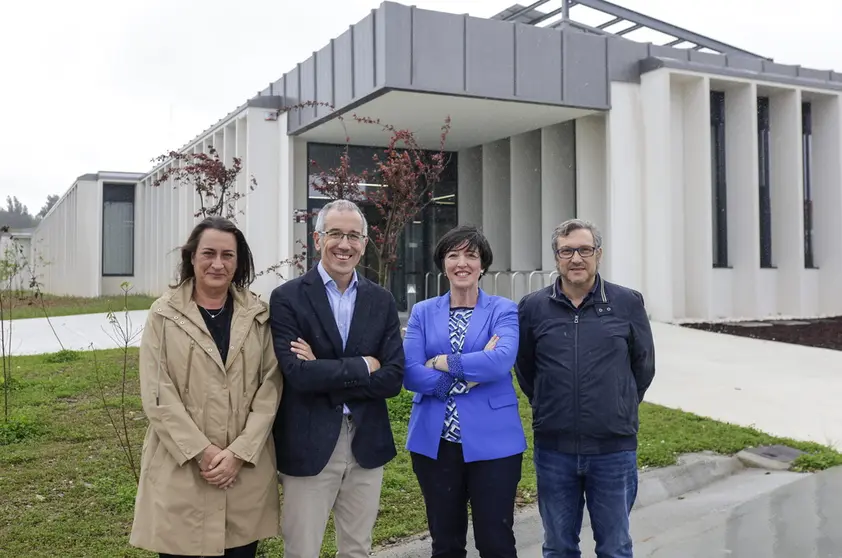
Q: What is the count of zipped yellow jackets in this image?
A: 0